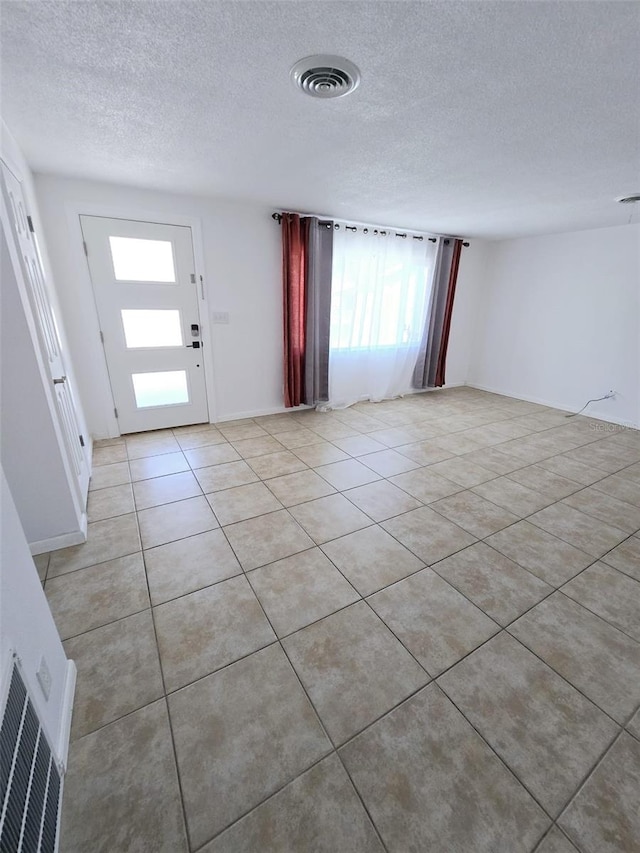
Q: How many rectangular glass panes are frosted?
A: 3